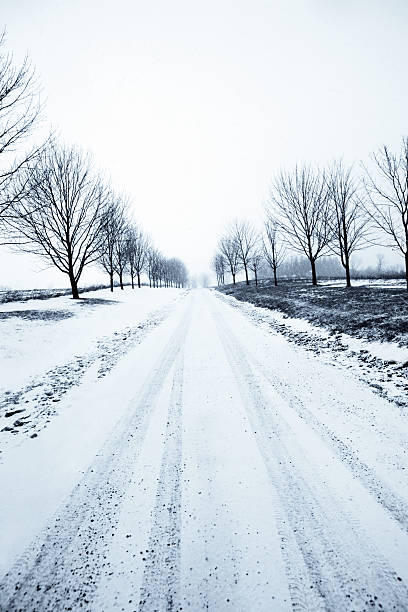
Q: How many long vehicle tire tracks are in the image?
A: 4